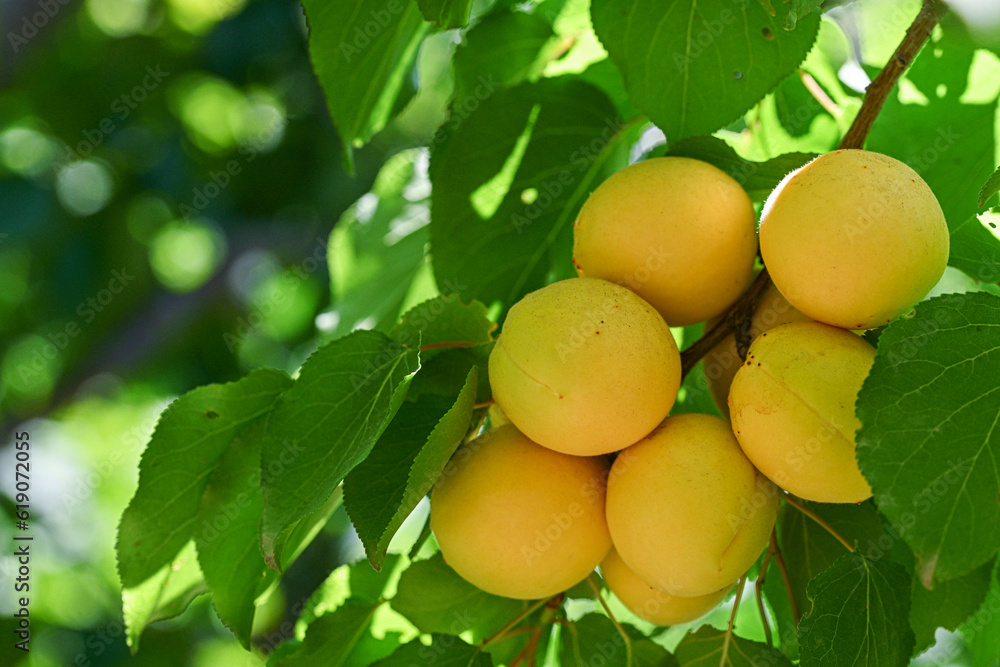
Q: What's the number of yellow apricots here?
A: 8